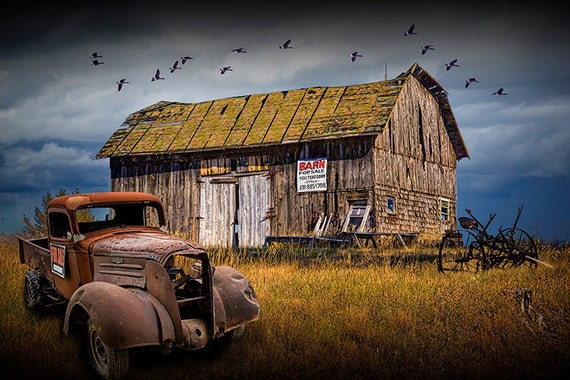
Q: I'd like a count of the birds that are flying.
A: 15